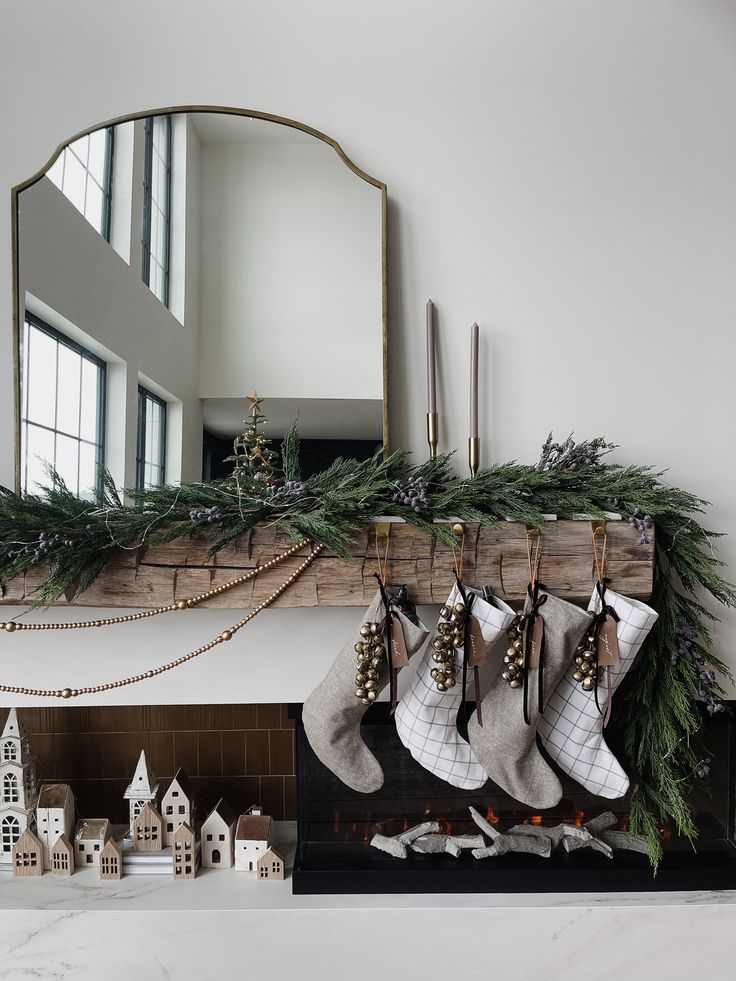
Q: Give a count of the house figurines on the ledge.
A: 13